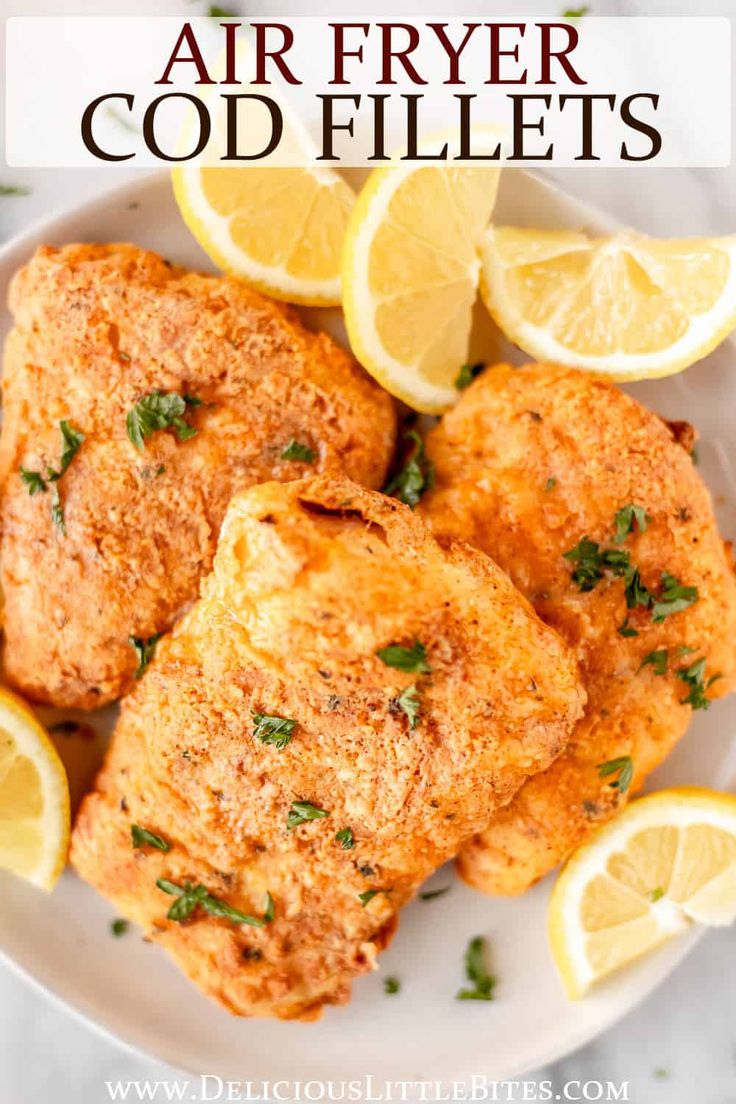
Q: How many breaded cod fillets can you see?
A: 3